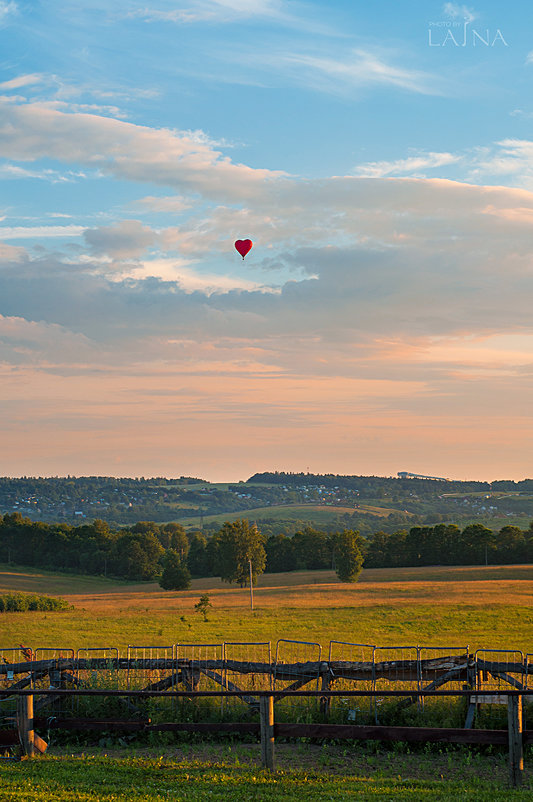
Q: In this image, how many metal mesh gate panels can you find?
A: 12